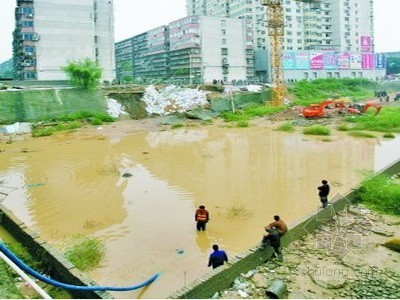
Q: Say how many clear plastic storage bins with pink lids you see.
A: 0